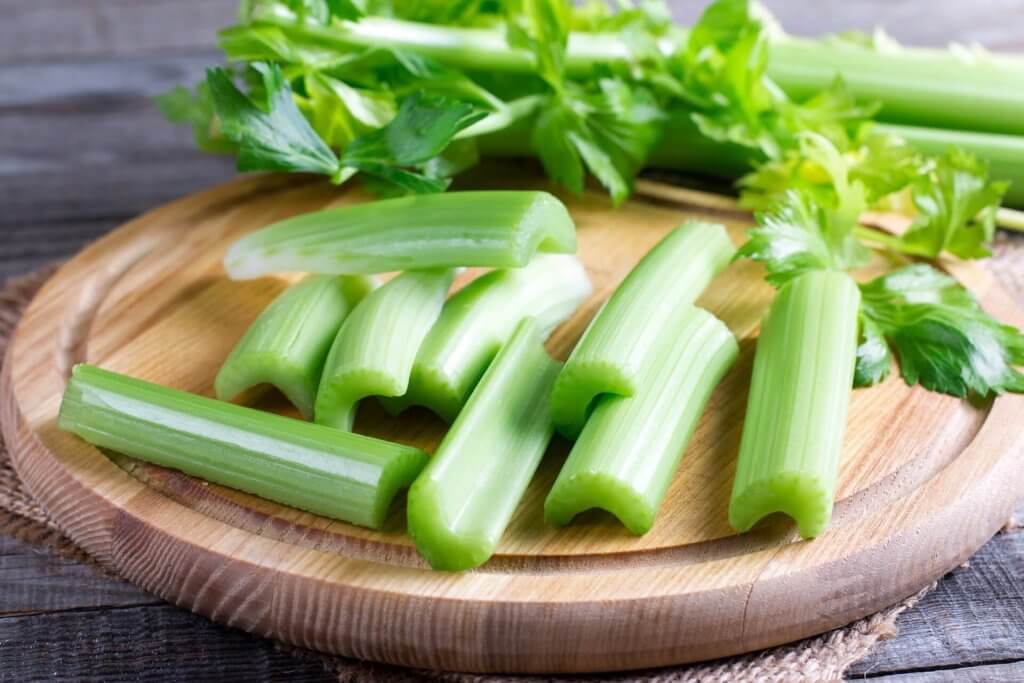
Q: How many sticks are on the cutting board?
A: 9